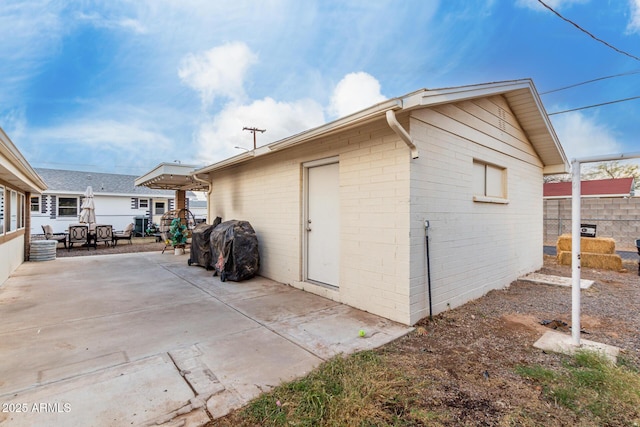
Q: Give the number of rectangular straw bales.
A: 2